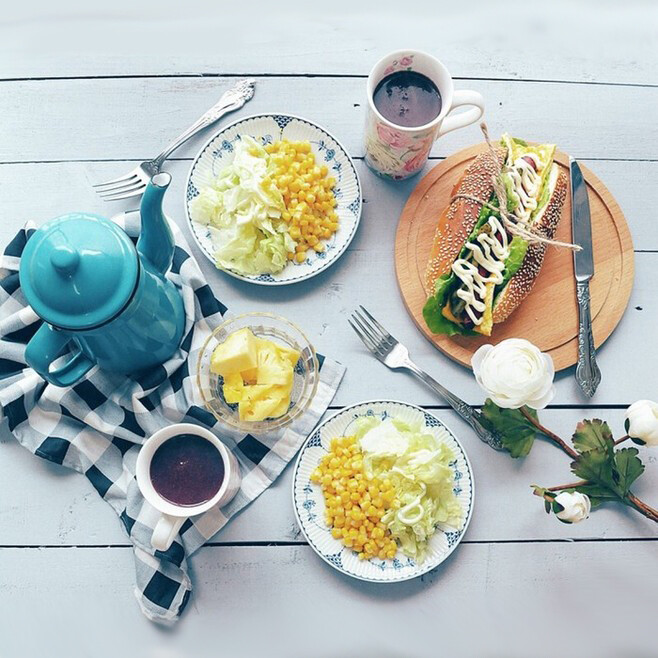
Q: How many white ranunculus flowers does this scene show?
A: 3